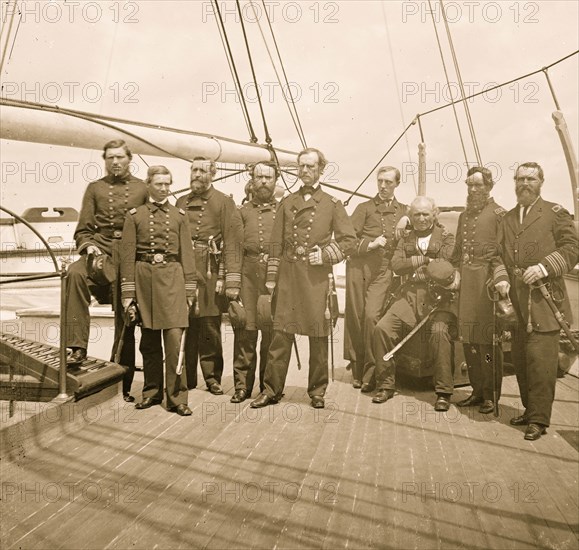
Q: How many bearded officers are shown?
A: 4